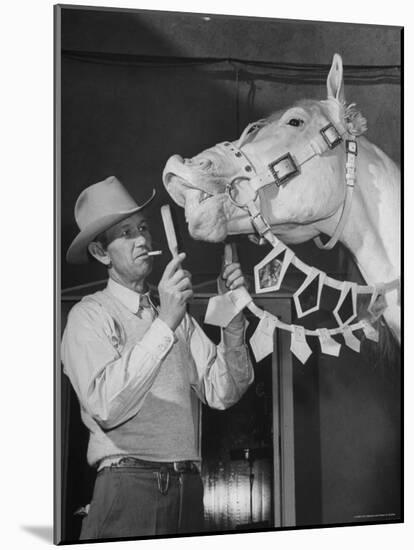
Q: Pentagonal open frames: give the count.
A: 4